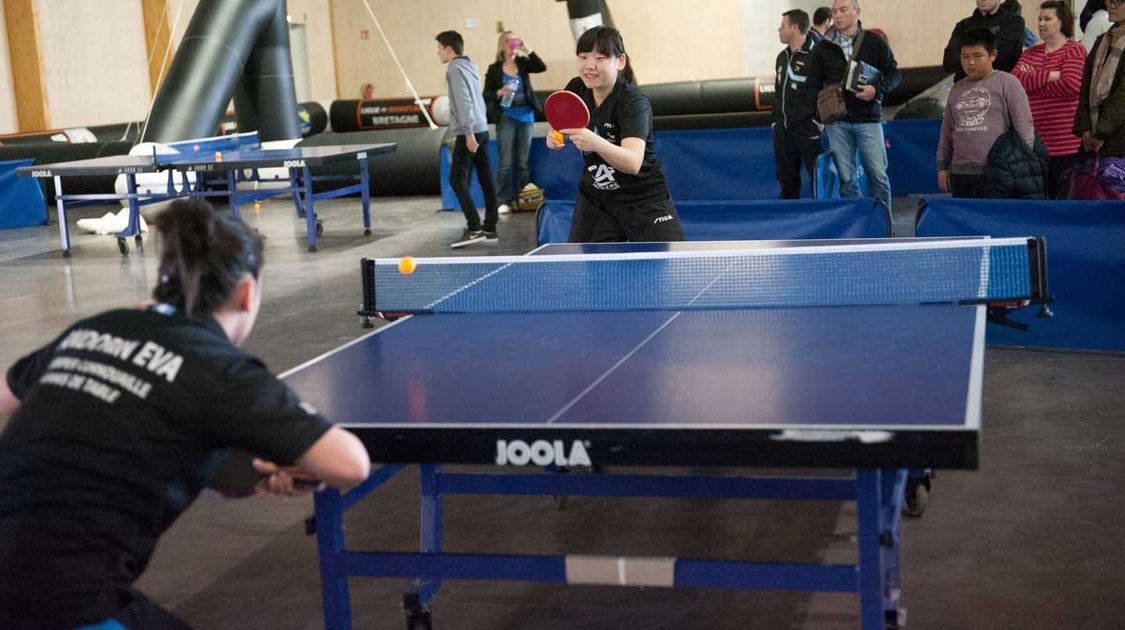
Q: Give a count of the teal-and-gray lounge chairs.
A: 0